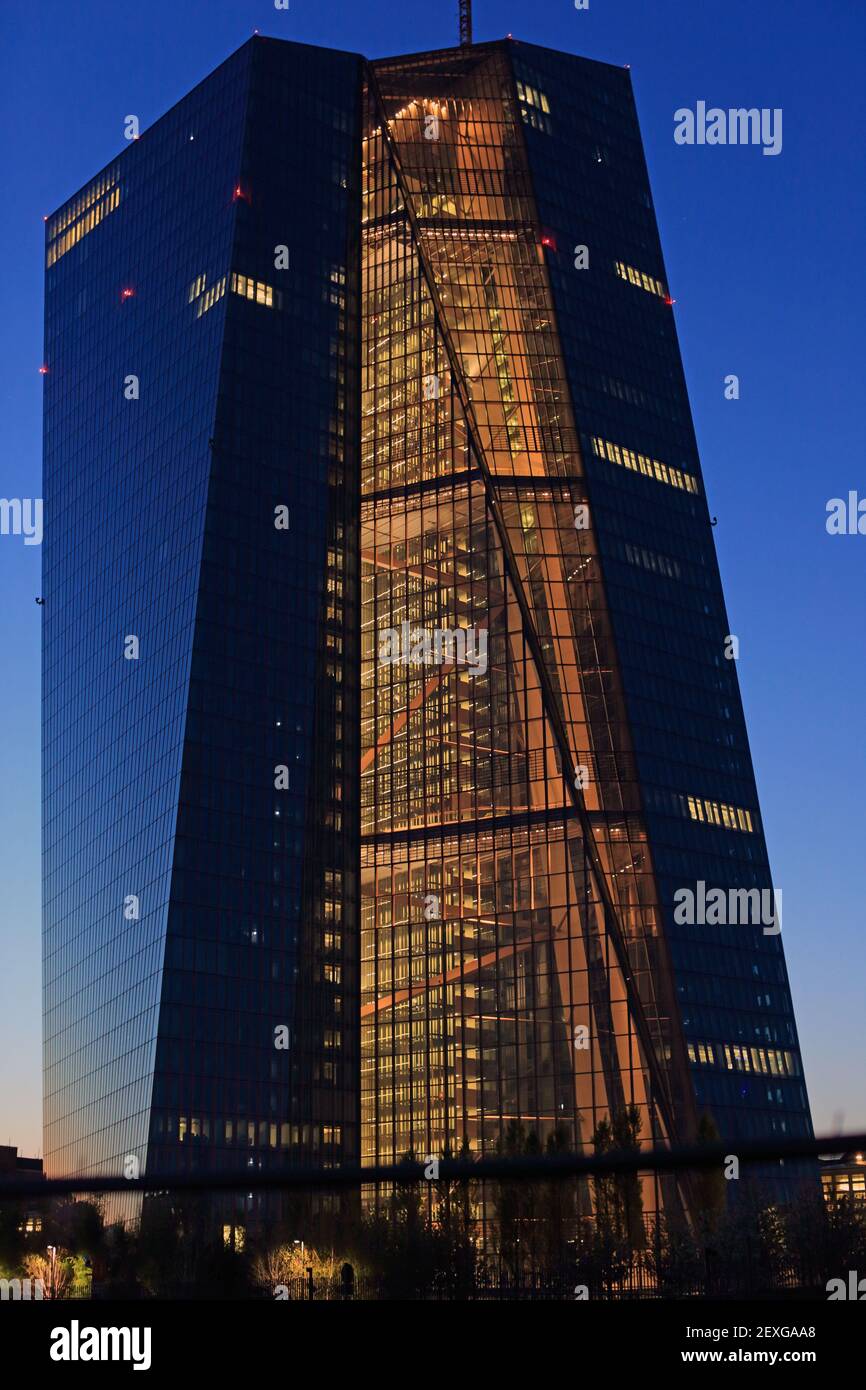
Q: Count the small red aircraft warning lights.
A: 10